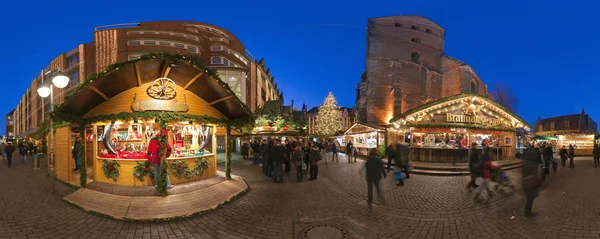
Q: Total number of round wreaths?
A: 4